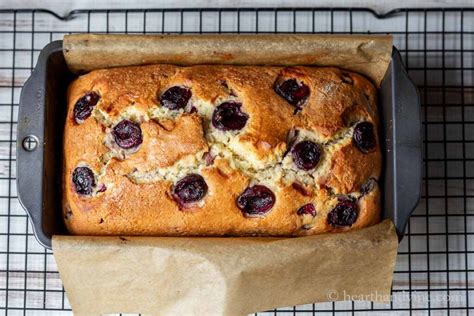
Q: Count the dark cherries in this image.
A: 11